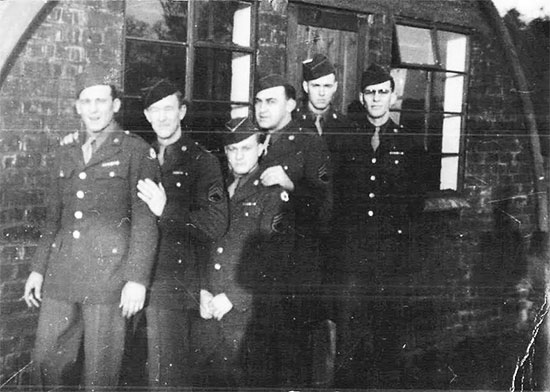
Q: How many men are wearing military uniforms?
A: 6